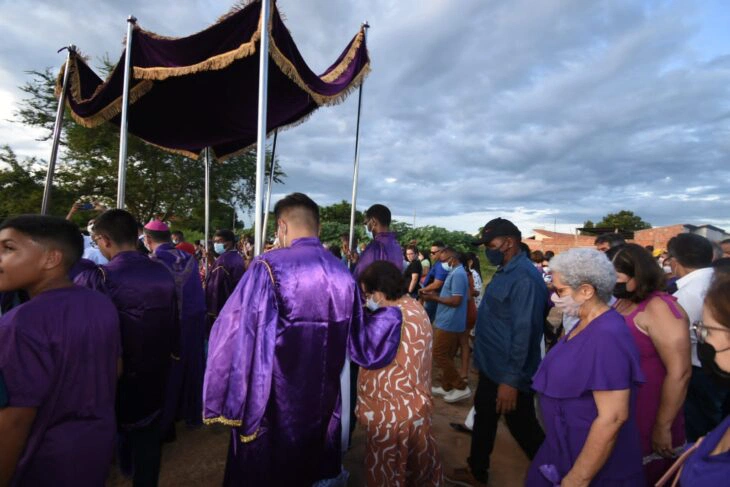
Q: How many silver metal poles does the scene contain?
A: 6